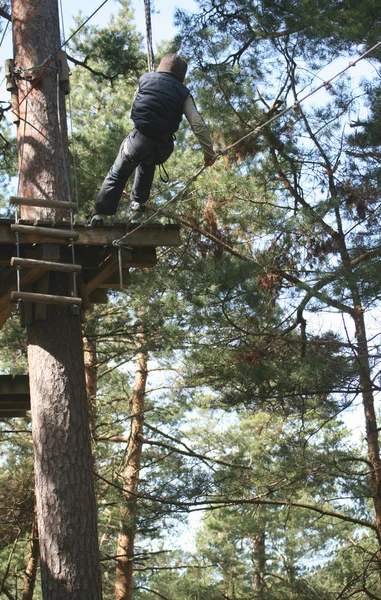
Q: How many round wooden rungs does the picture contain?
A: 4